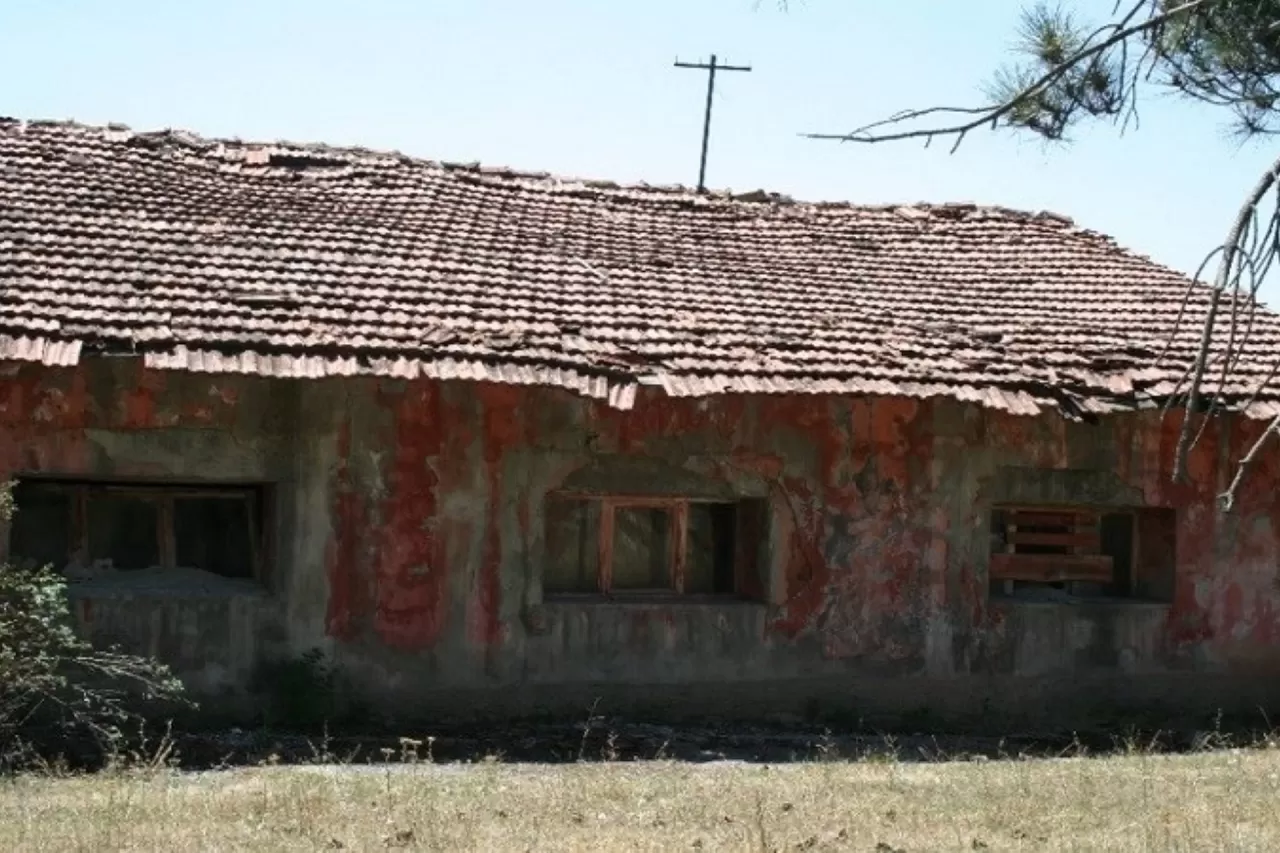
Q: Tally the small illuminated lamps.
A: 0